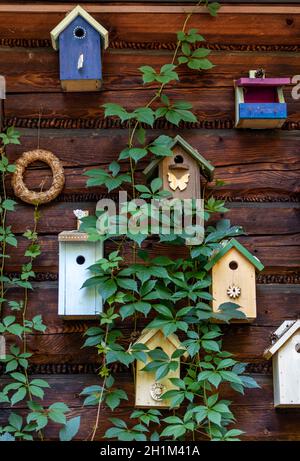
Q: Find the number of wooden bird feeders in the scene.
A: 7